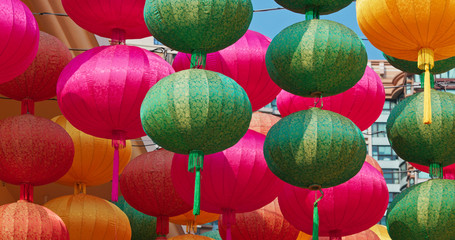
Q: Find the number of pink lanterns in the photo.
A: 7